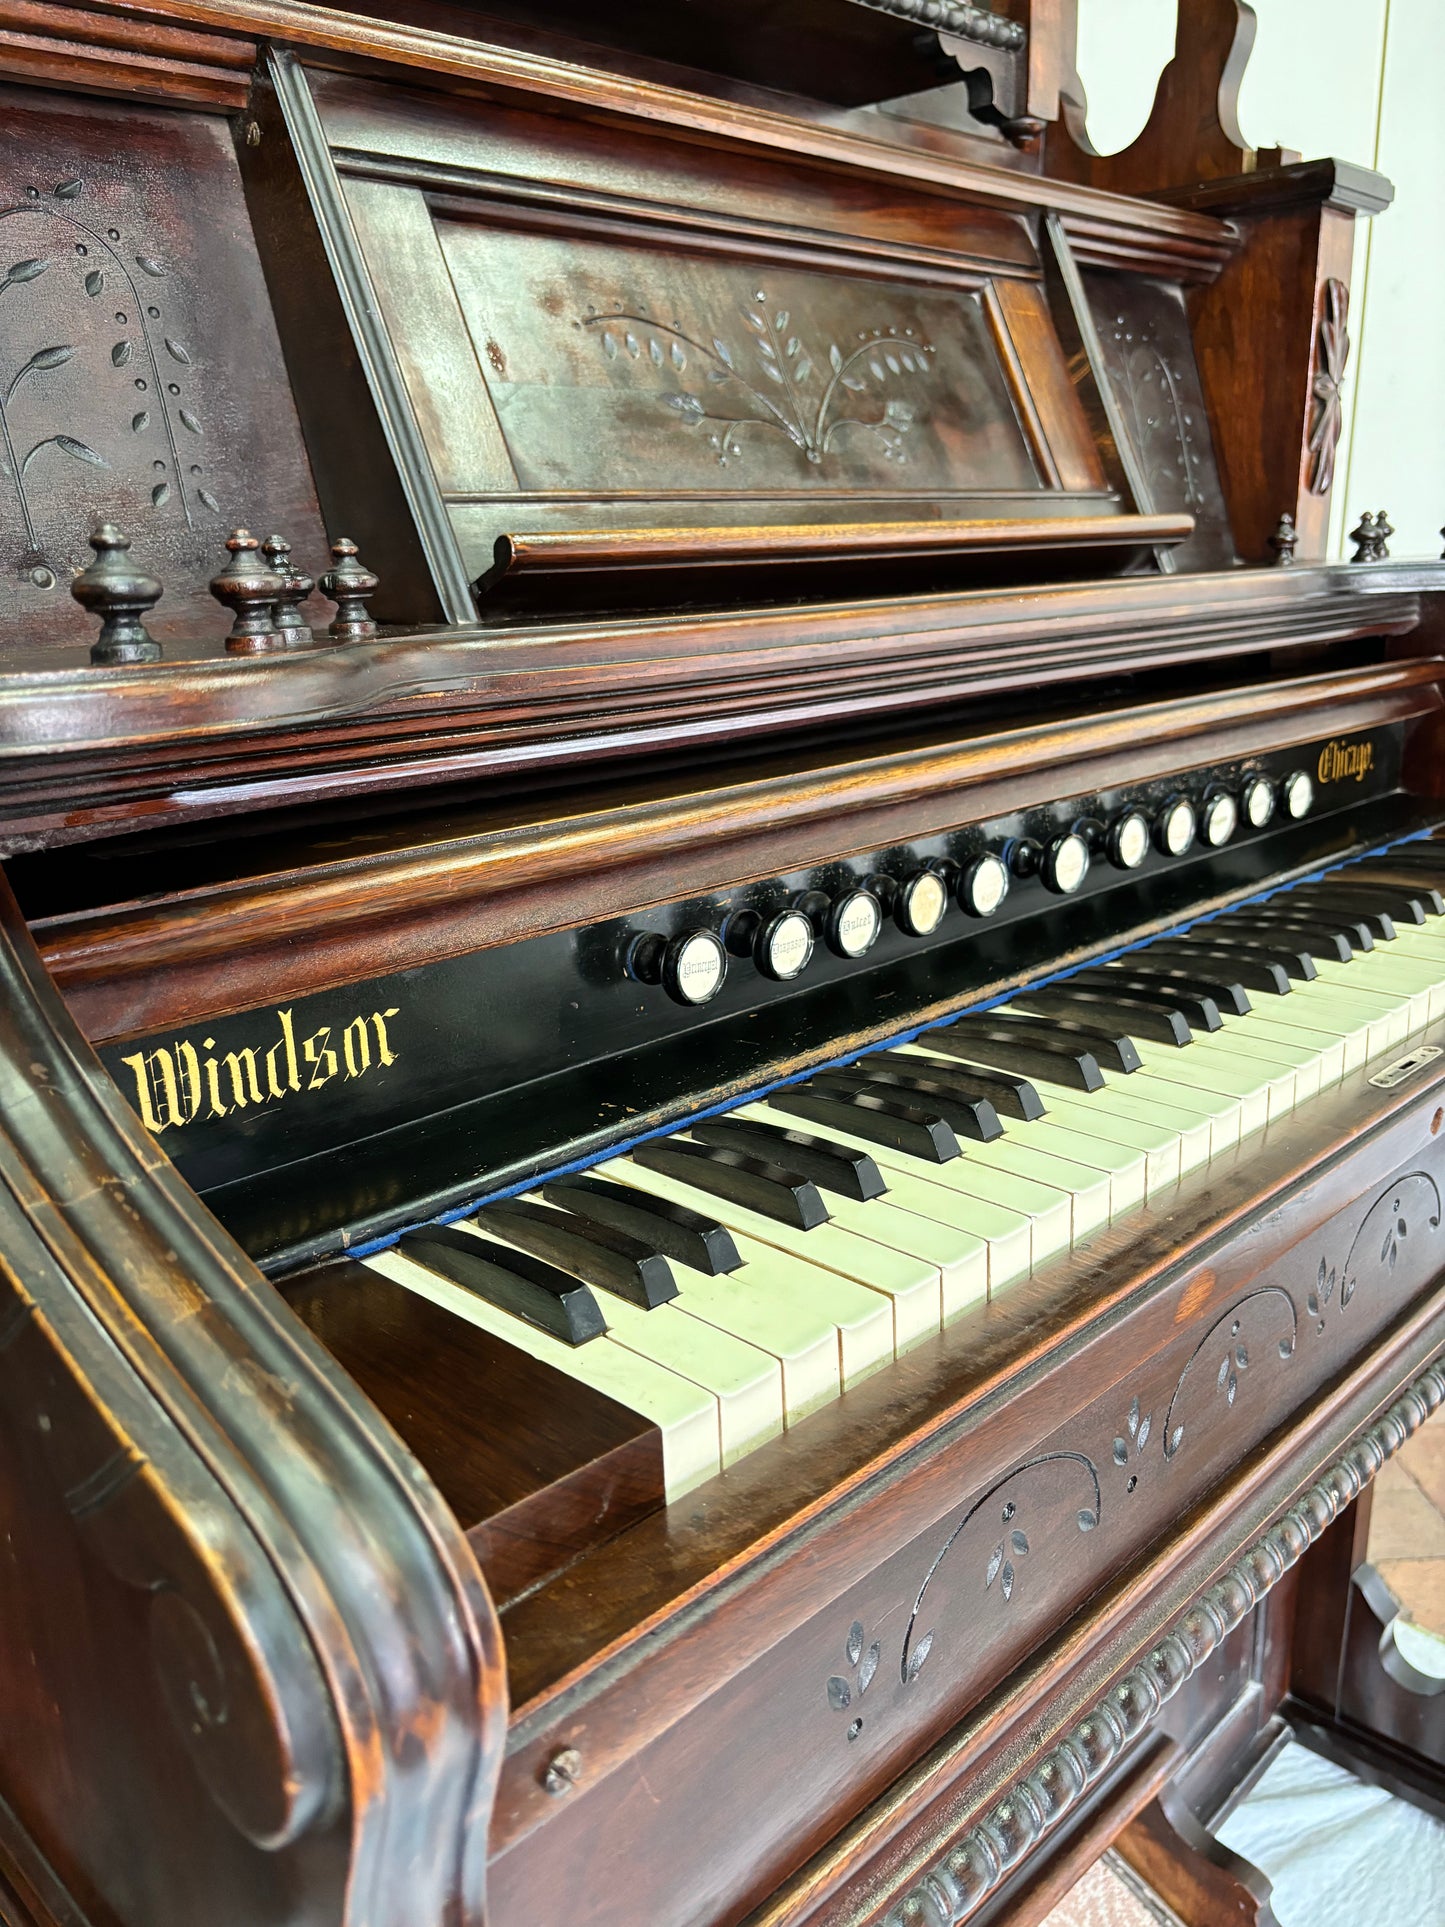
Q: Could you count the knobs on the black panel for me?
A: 11